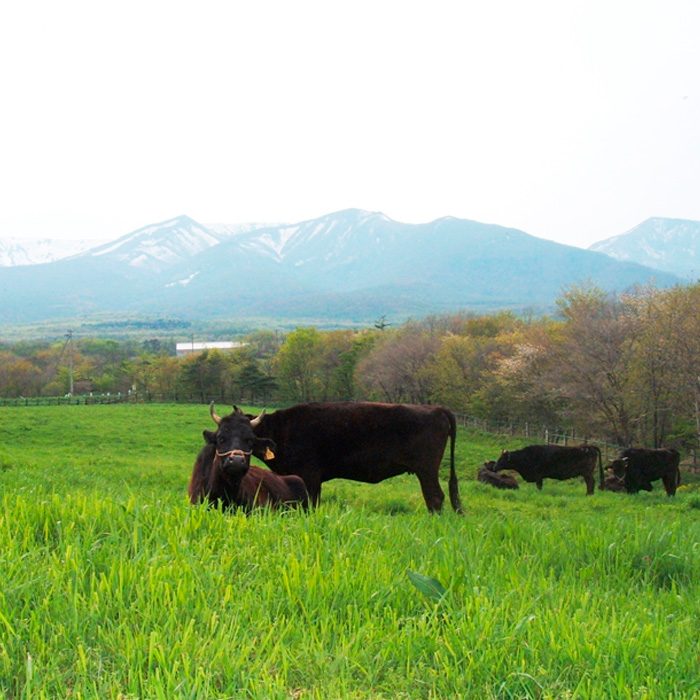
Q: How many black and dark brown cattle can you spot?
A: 6